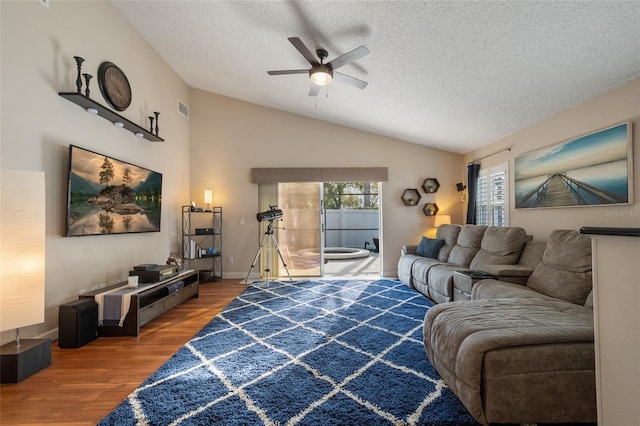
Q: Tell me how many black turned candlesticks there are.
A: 4